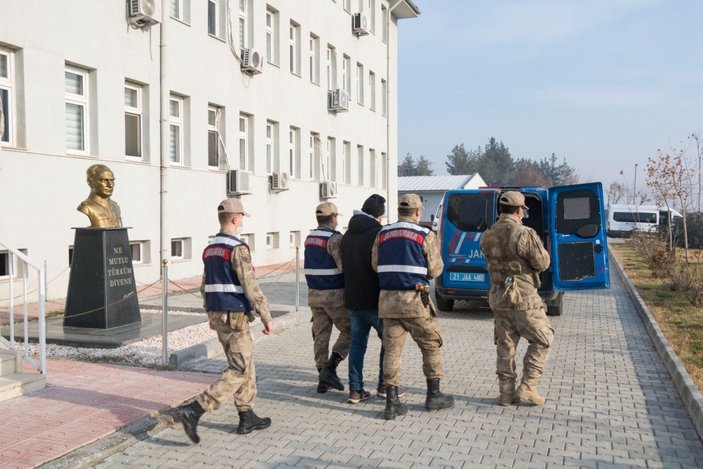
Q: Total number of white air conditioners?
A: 7